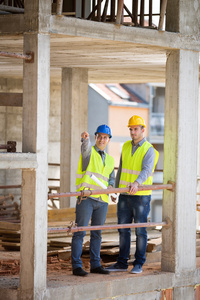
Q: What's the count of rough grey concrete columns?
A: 3